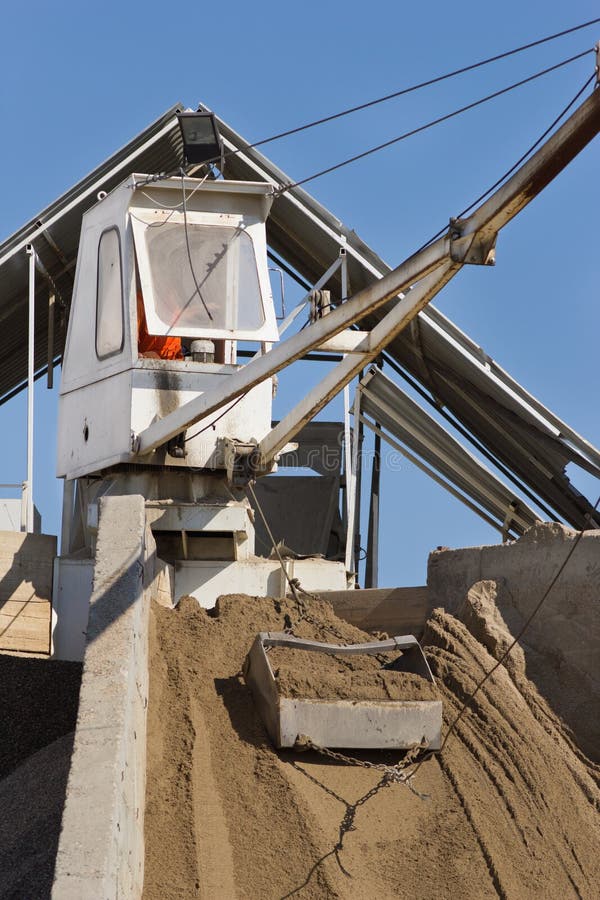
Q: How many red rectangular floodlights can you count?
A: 0